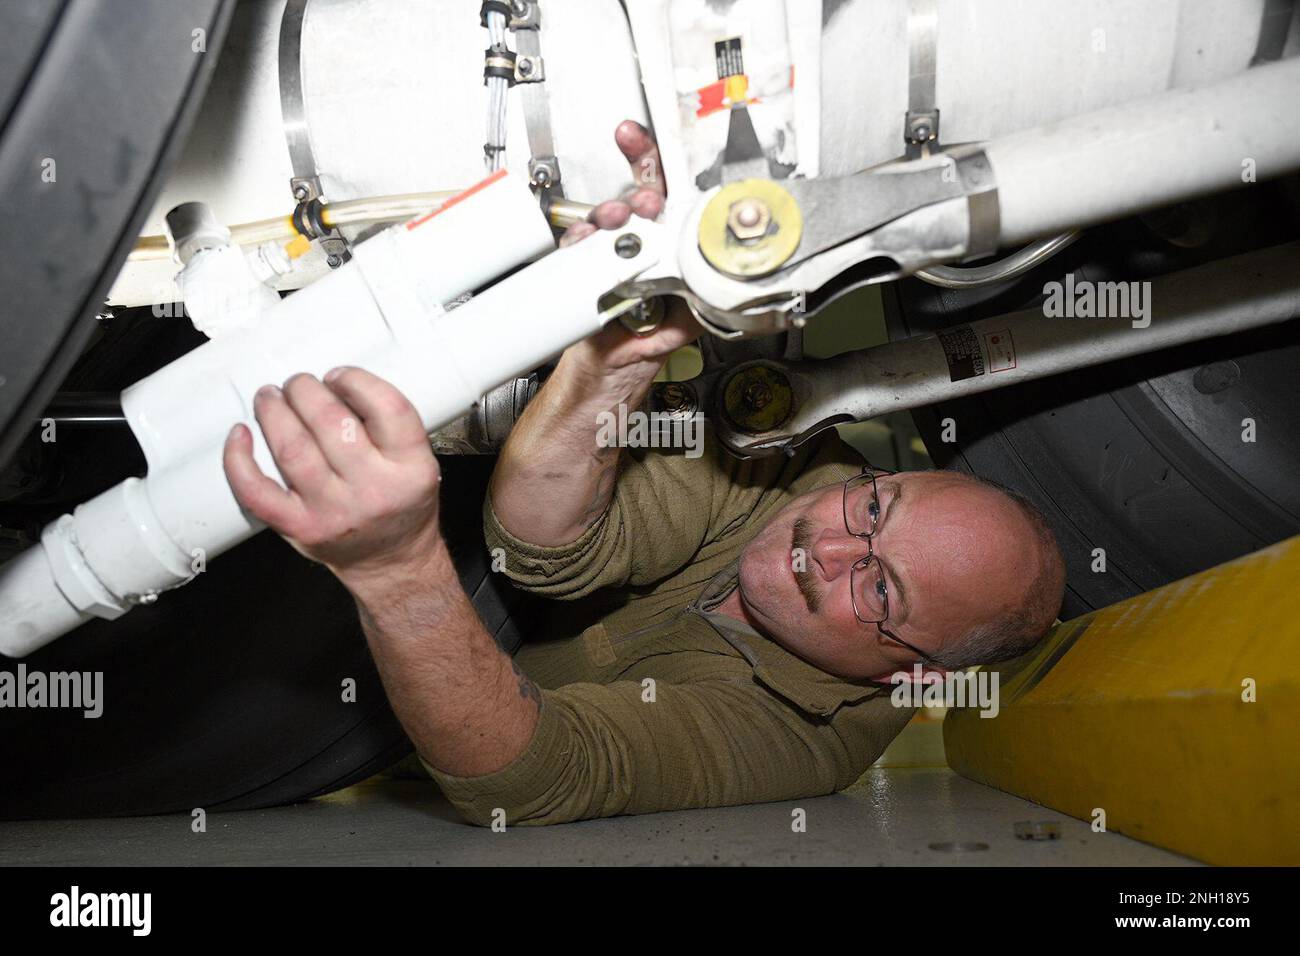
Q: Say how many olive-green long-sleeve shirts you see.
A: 1